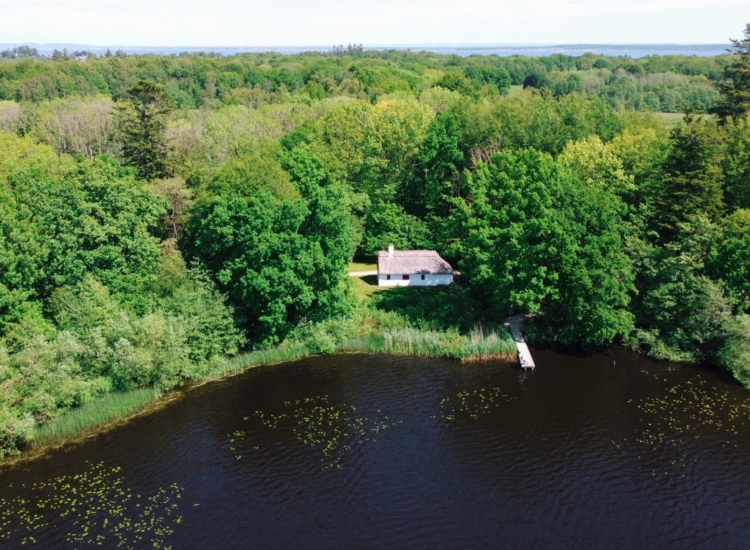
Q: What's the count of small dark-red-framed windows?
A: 3